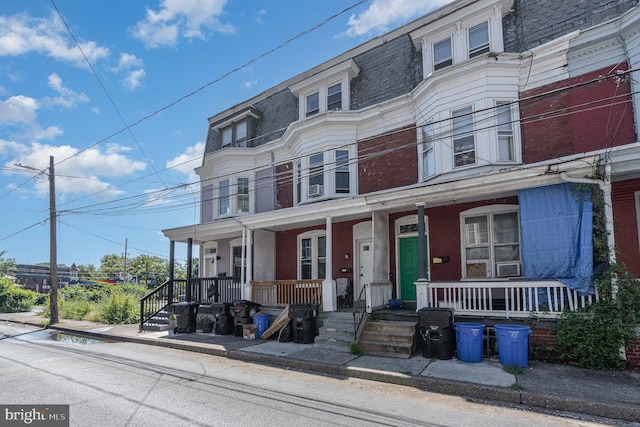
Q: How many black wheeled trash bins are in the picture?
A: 5